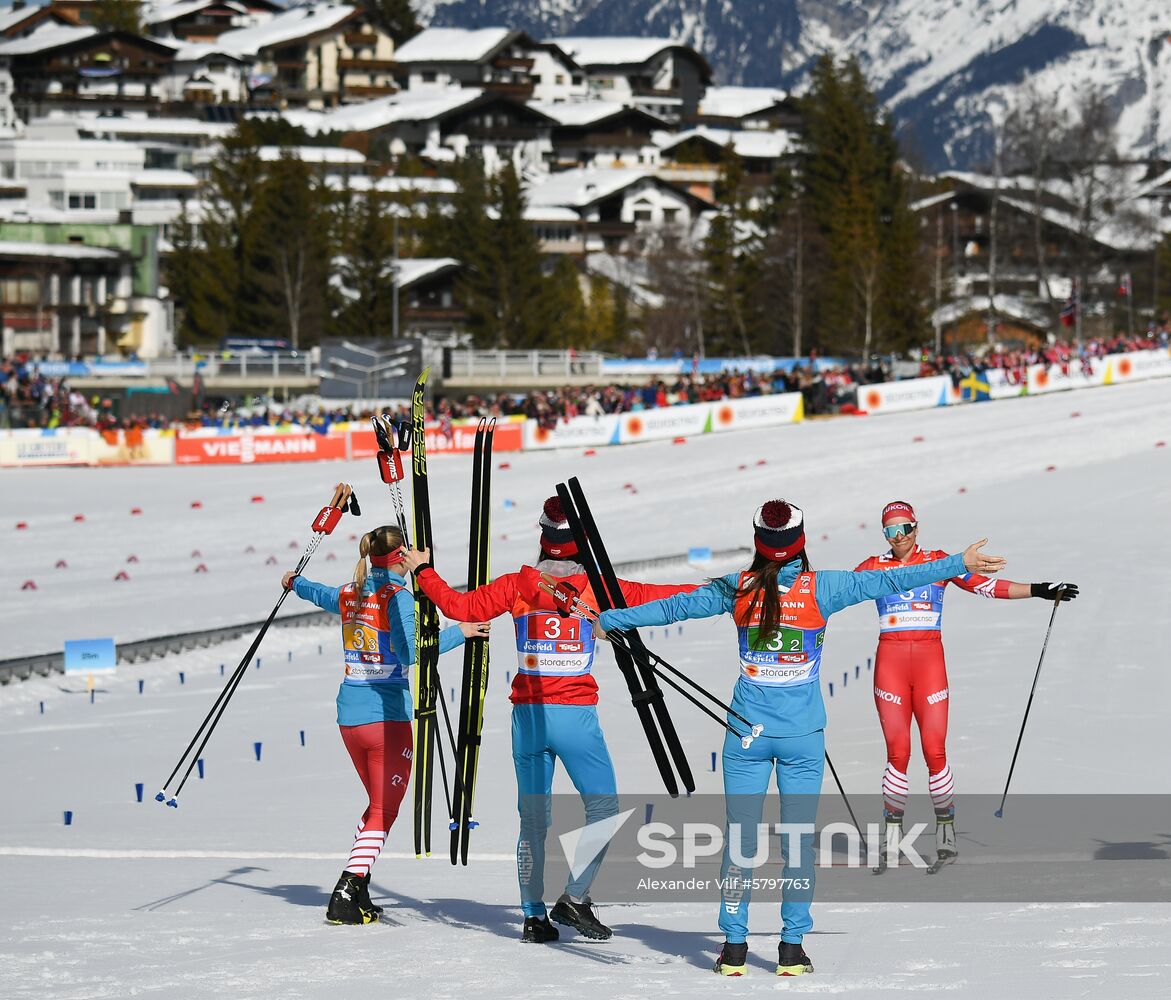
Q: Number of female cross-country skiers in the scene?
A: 4